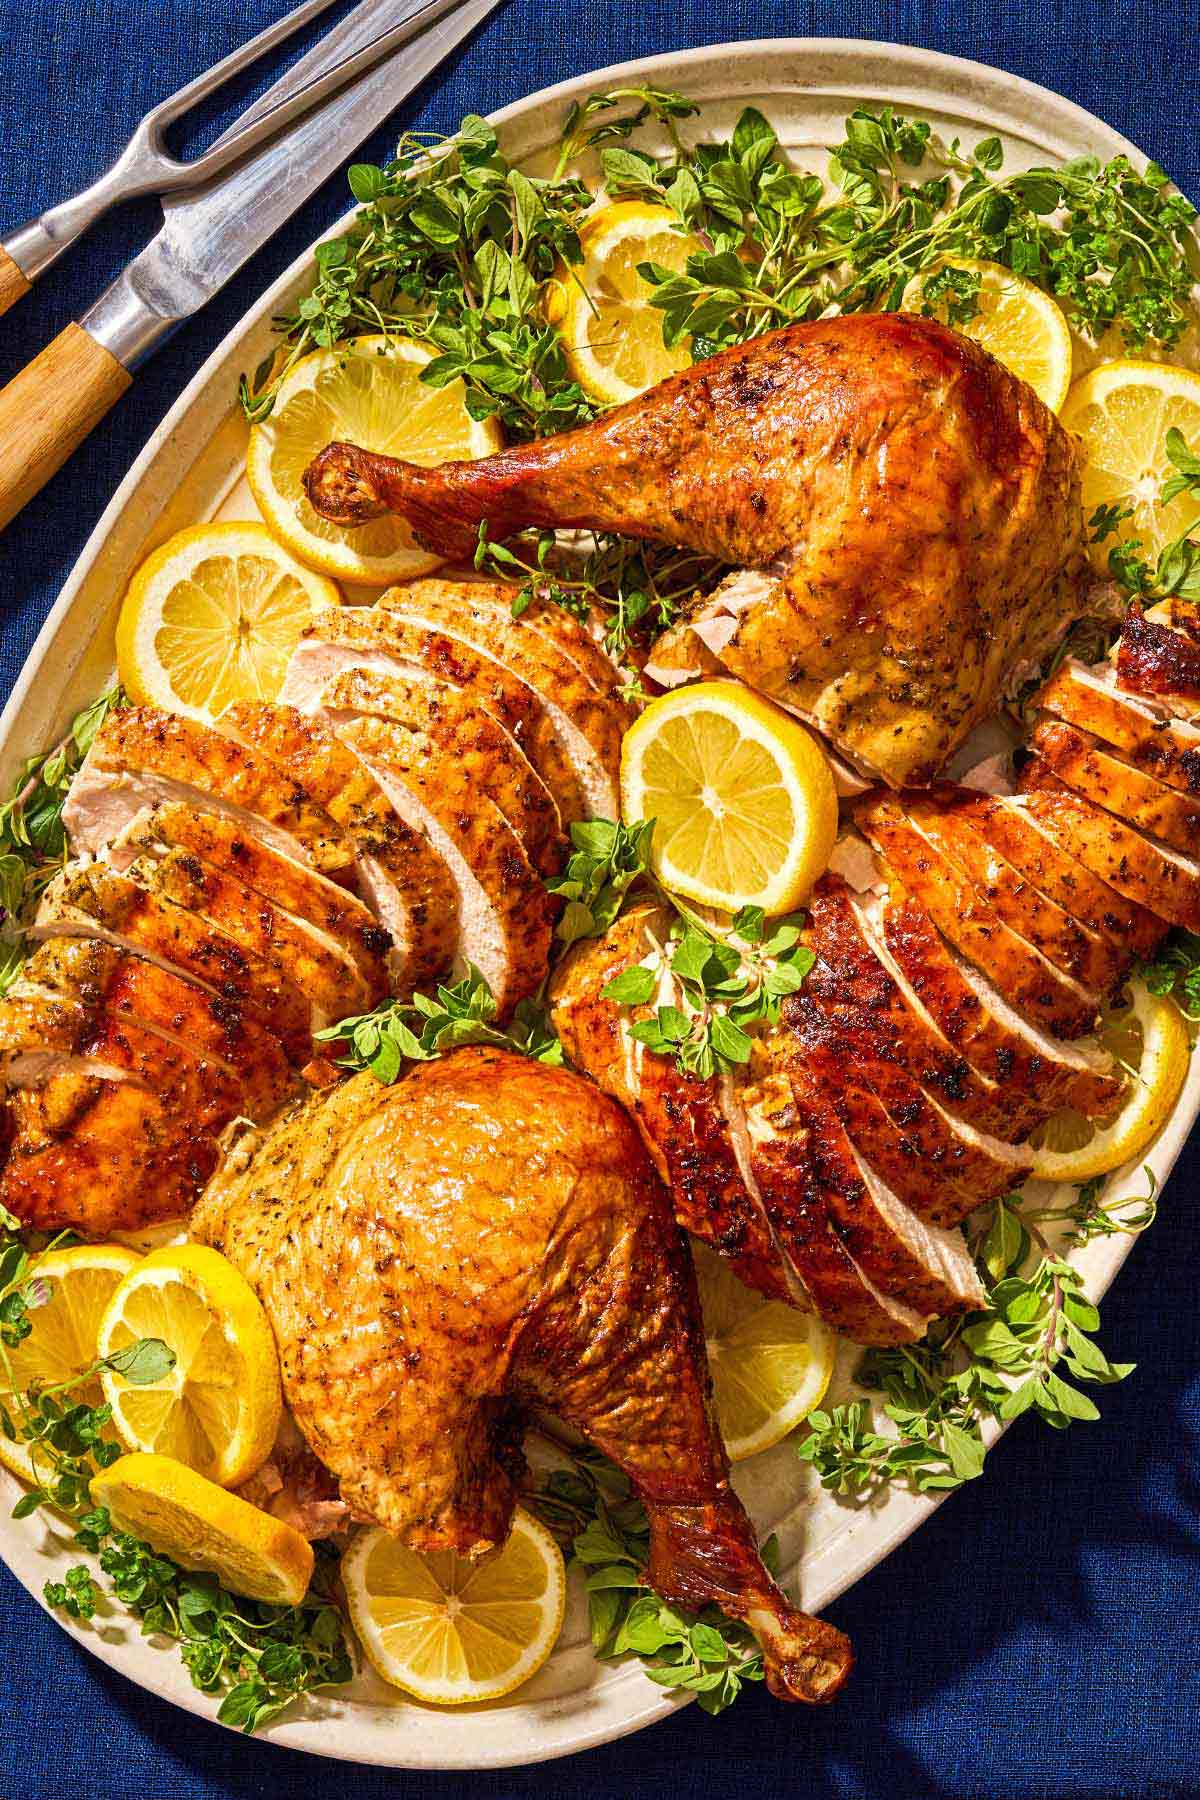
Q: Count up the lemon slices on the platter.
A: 12